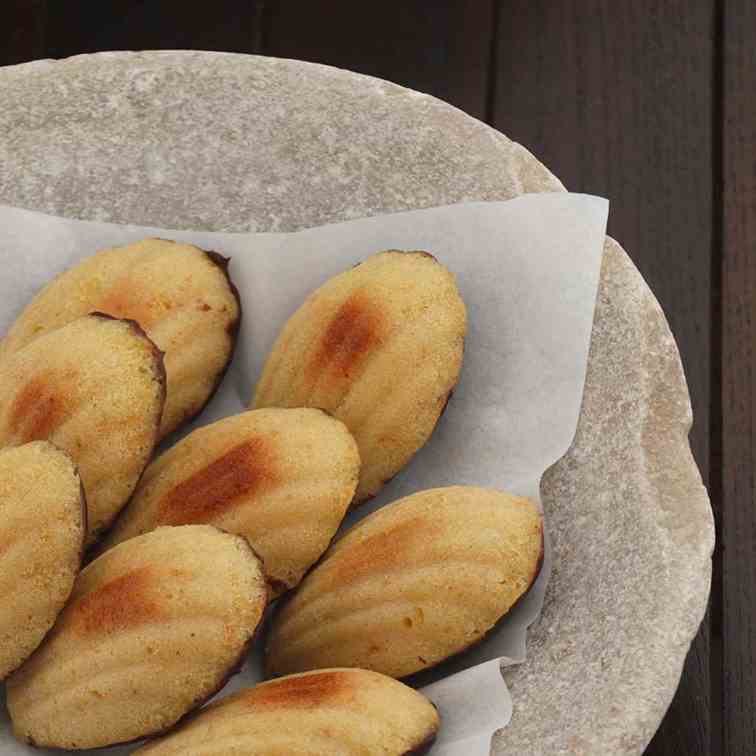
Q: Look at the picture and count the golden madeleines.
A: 8